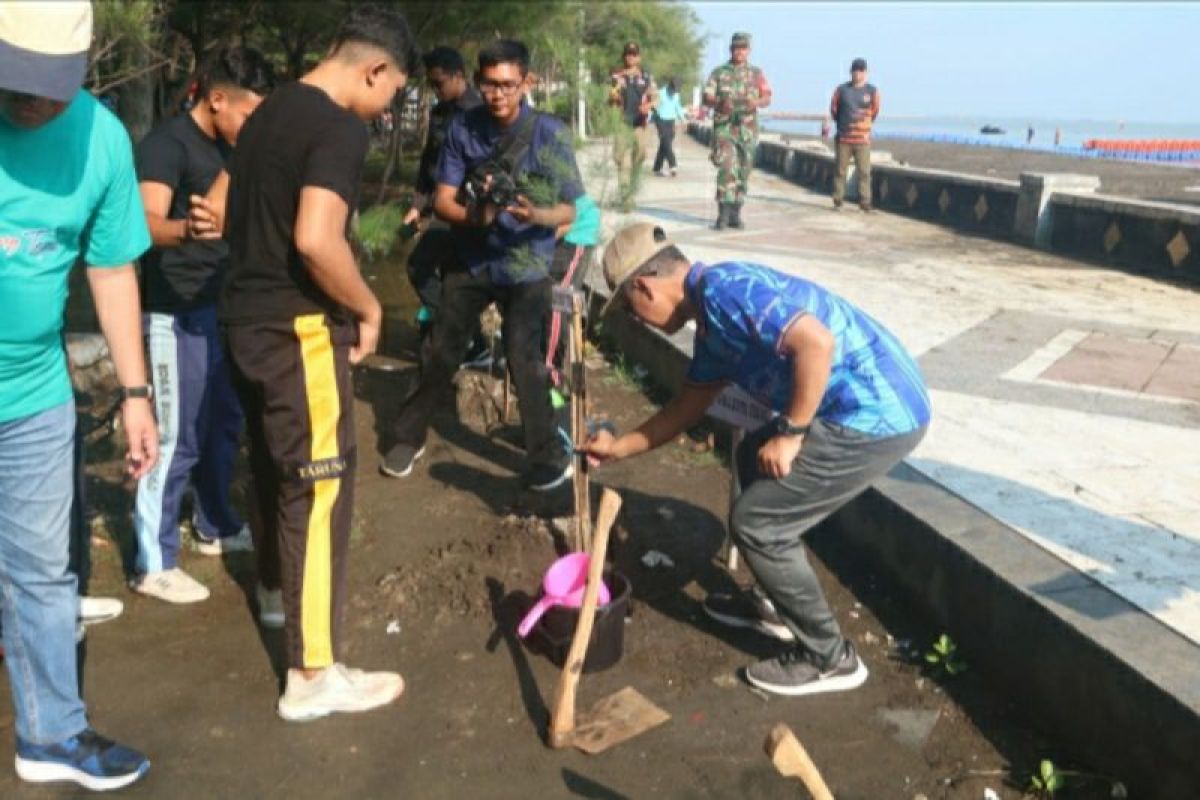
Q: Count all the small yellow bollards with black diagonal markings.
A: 0